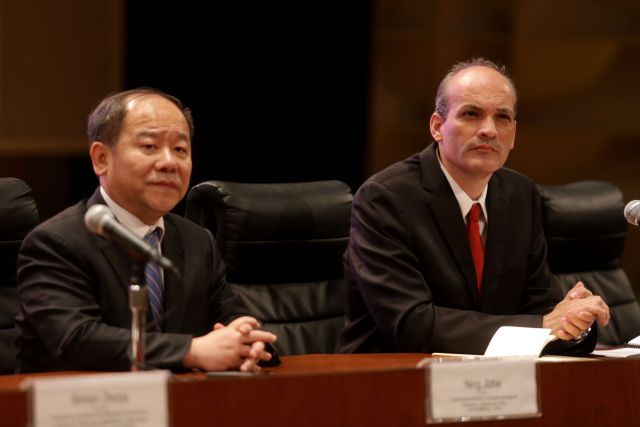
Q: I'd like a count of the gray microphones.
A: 2